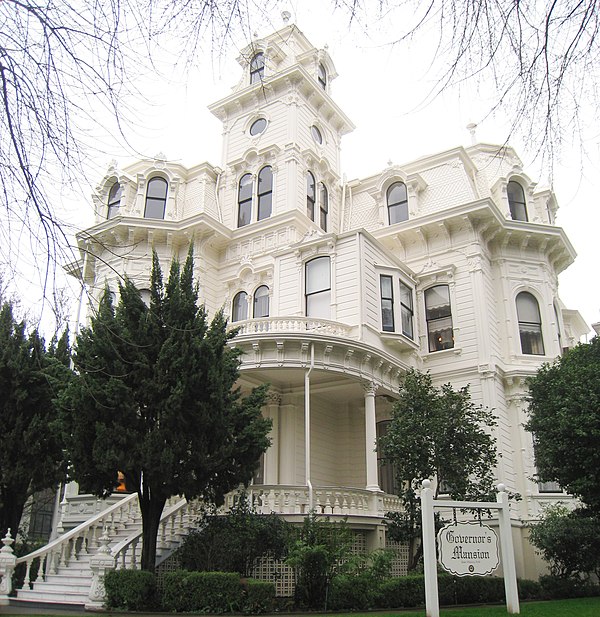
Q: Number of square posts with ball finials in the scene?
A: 2